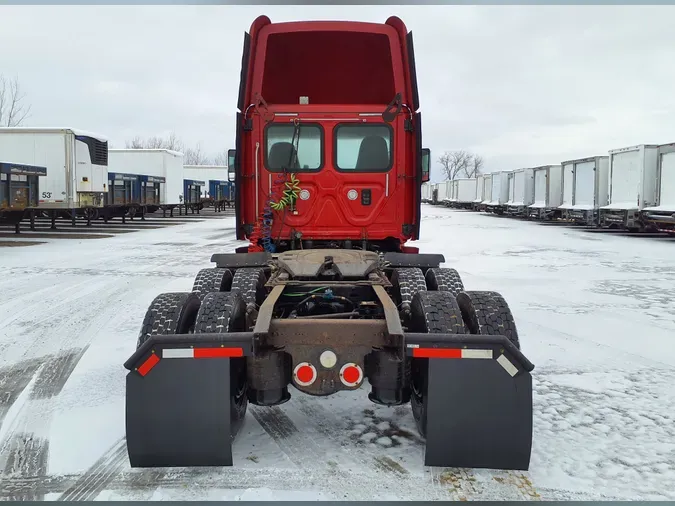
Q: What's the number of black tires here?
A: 8